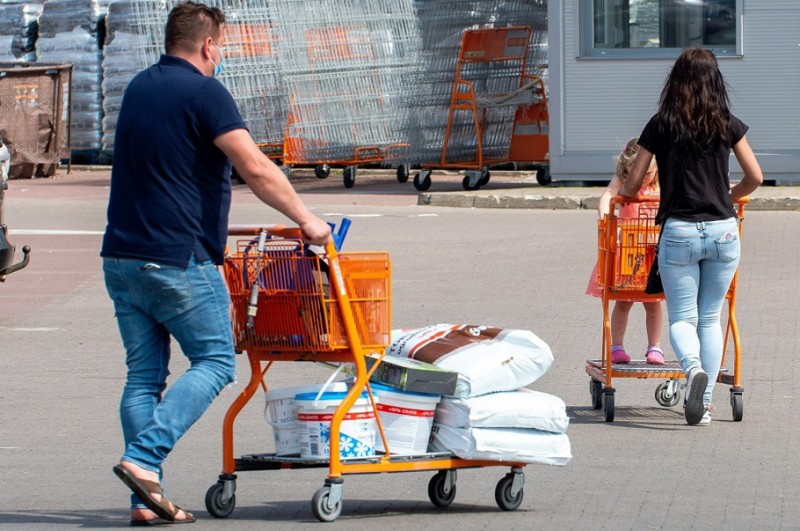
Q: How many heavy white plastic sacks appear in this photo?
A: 3